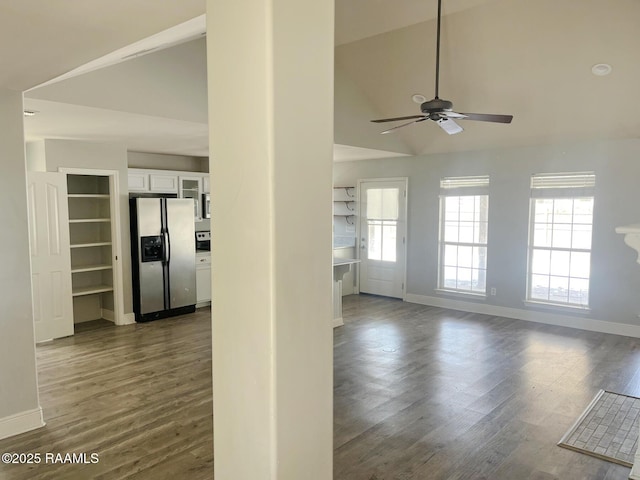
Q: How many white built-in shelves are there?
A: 5